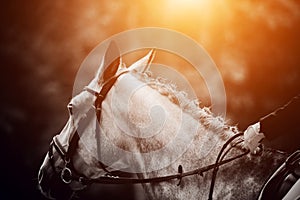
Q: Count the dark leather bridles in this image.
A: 1